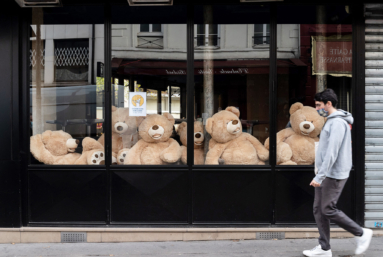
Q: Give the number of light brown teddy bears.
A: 6